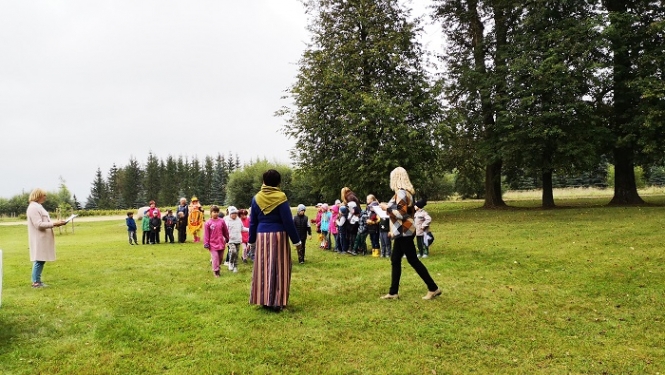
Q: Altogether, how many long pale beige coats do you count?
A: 1